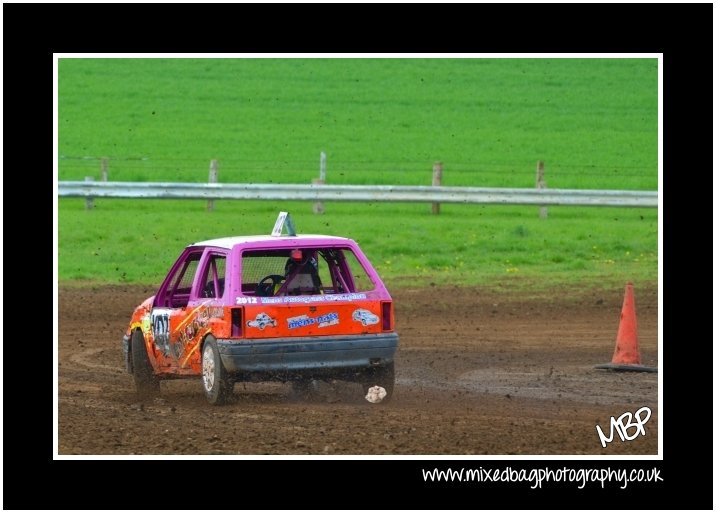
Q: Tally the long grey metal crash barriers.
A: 1